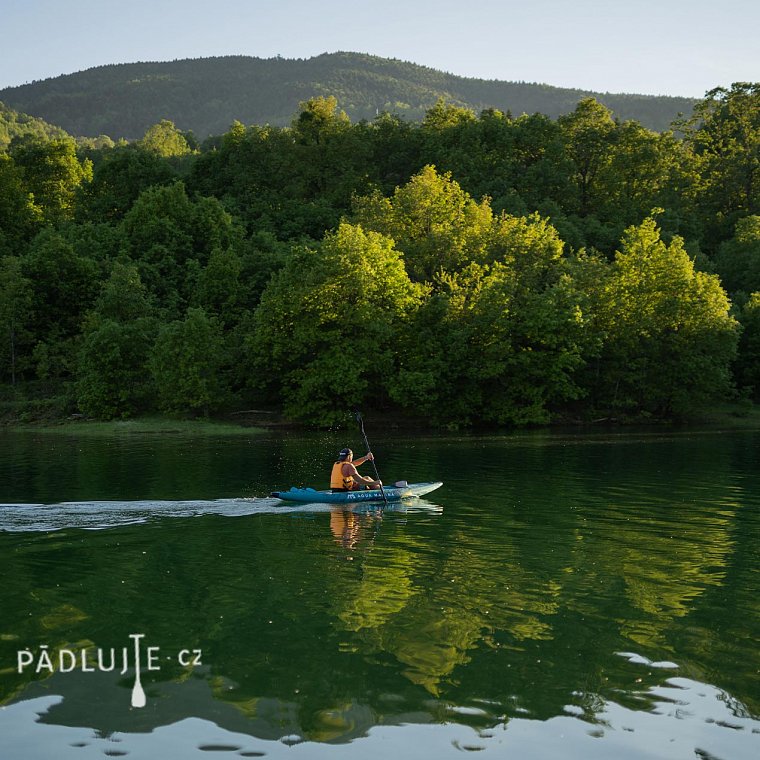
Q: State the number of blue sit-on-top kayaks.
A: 1